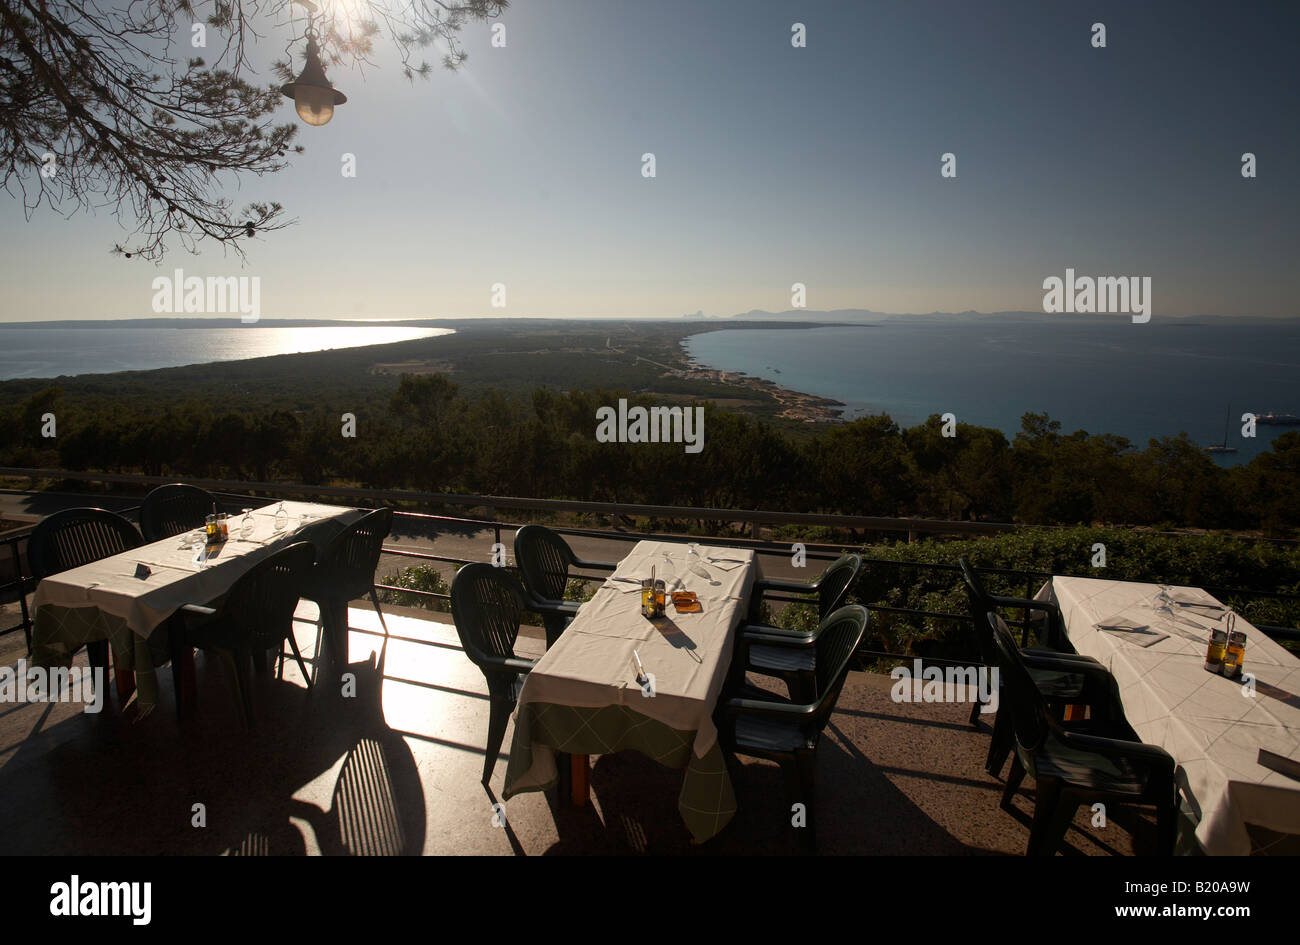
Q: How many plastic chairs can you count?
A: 10